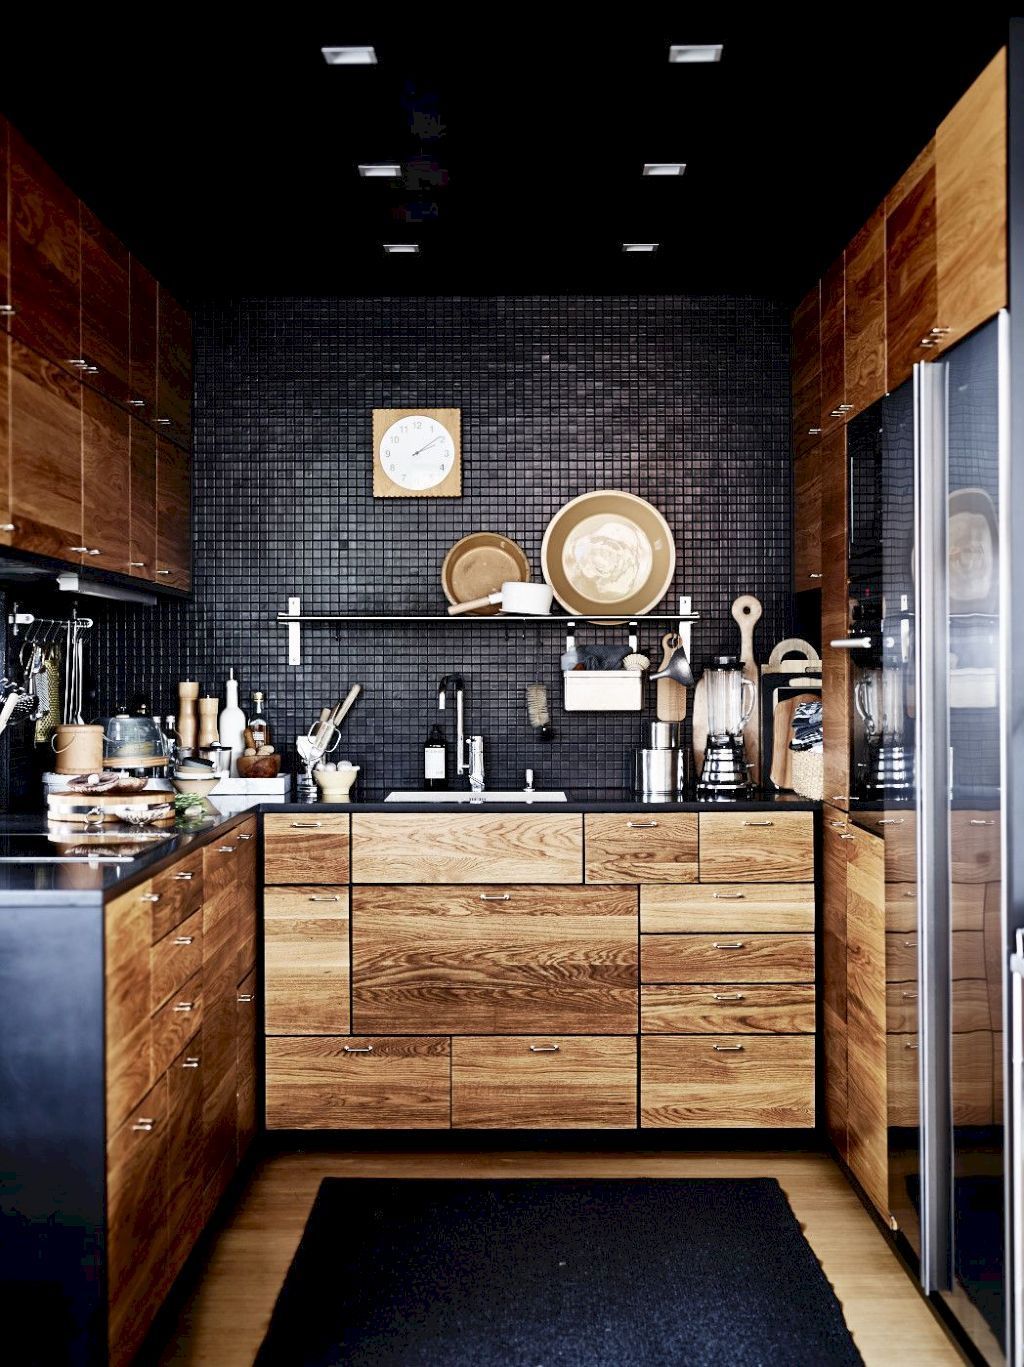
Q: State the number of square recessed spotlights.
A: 6